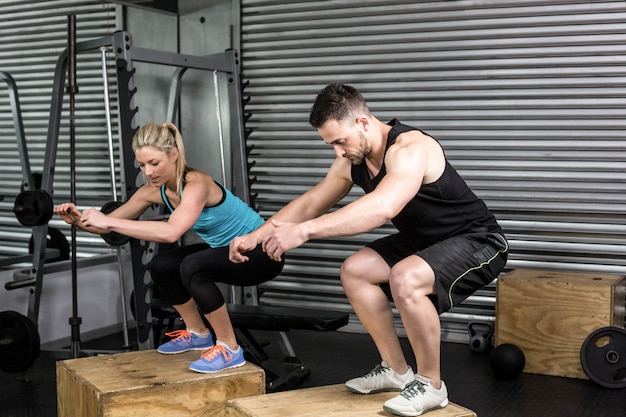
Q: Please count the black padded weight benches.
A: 1